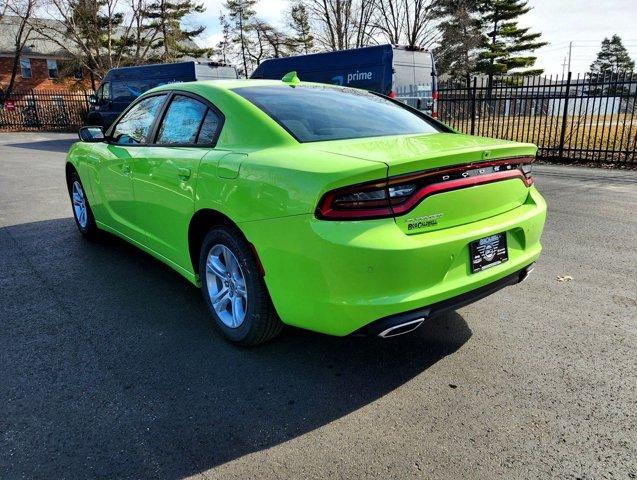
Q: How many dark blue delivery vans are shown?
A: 2